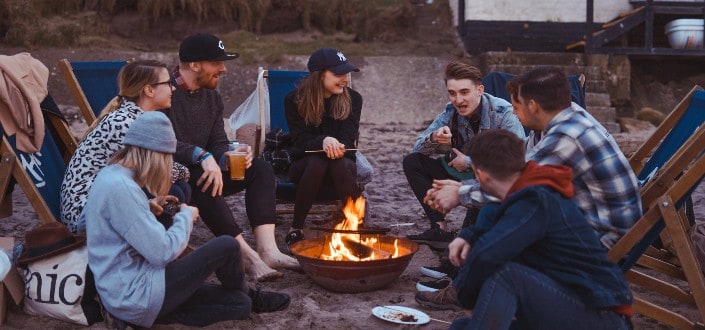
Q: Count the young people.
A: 7